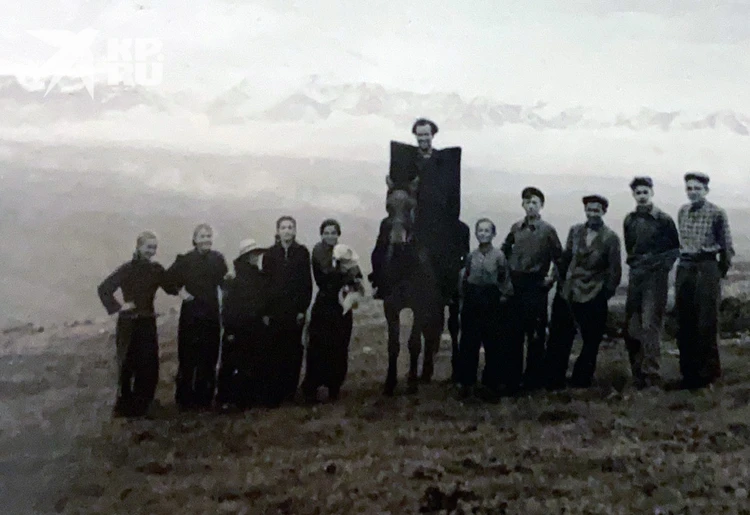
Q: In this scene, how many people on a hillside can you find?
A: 11